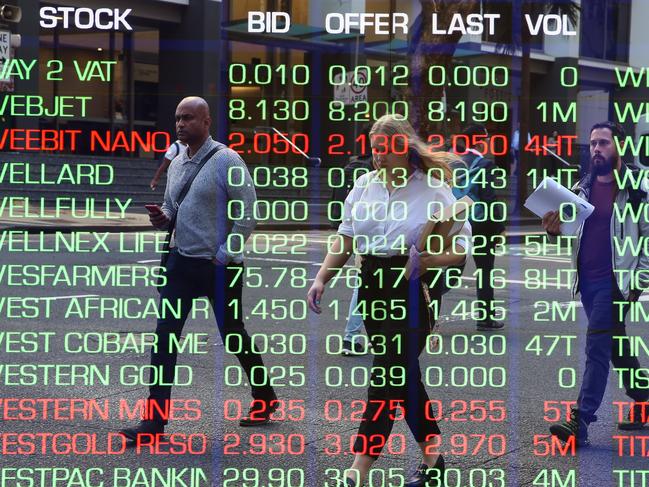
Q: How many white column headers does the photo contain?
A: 5